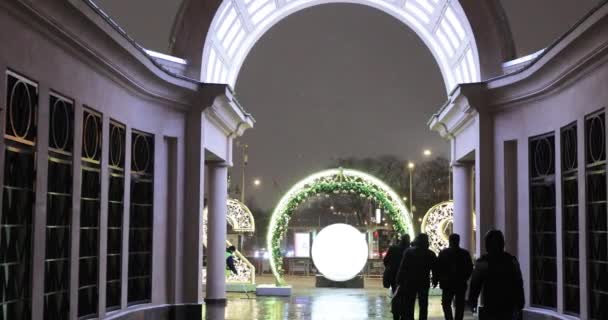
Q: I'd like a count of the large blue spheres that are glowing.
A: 0